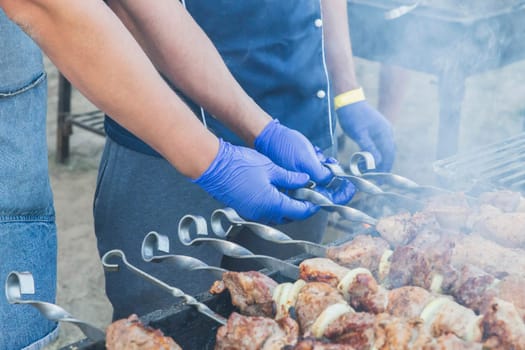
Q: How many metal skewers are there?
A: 8